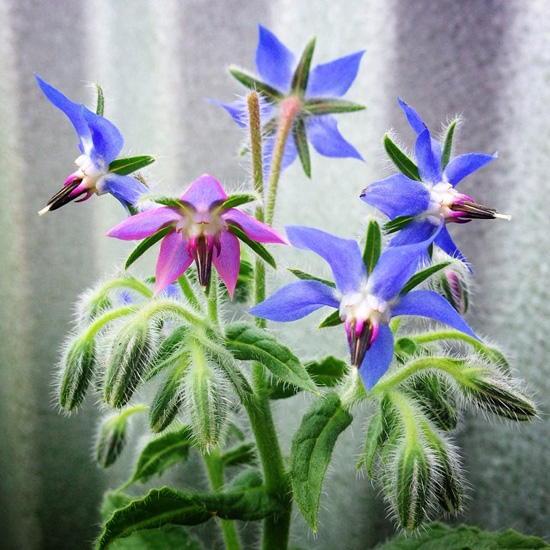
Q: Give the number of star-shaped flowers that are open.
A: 5